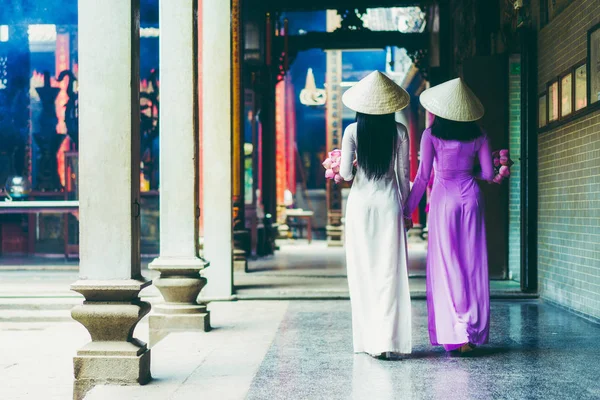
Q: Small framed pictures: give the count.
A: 4